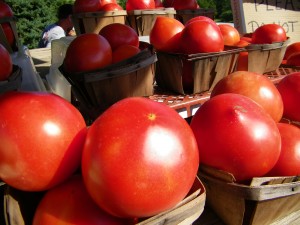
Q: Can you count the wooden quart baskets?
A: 10